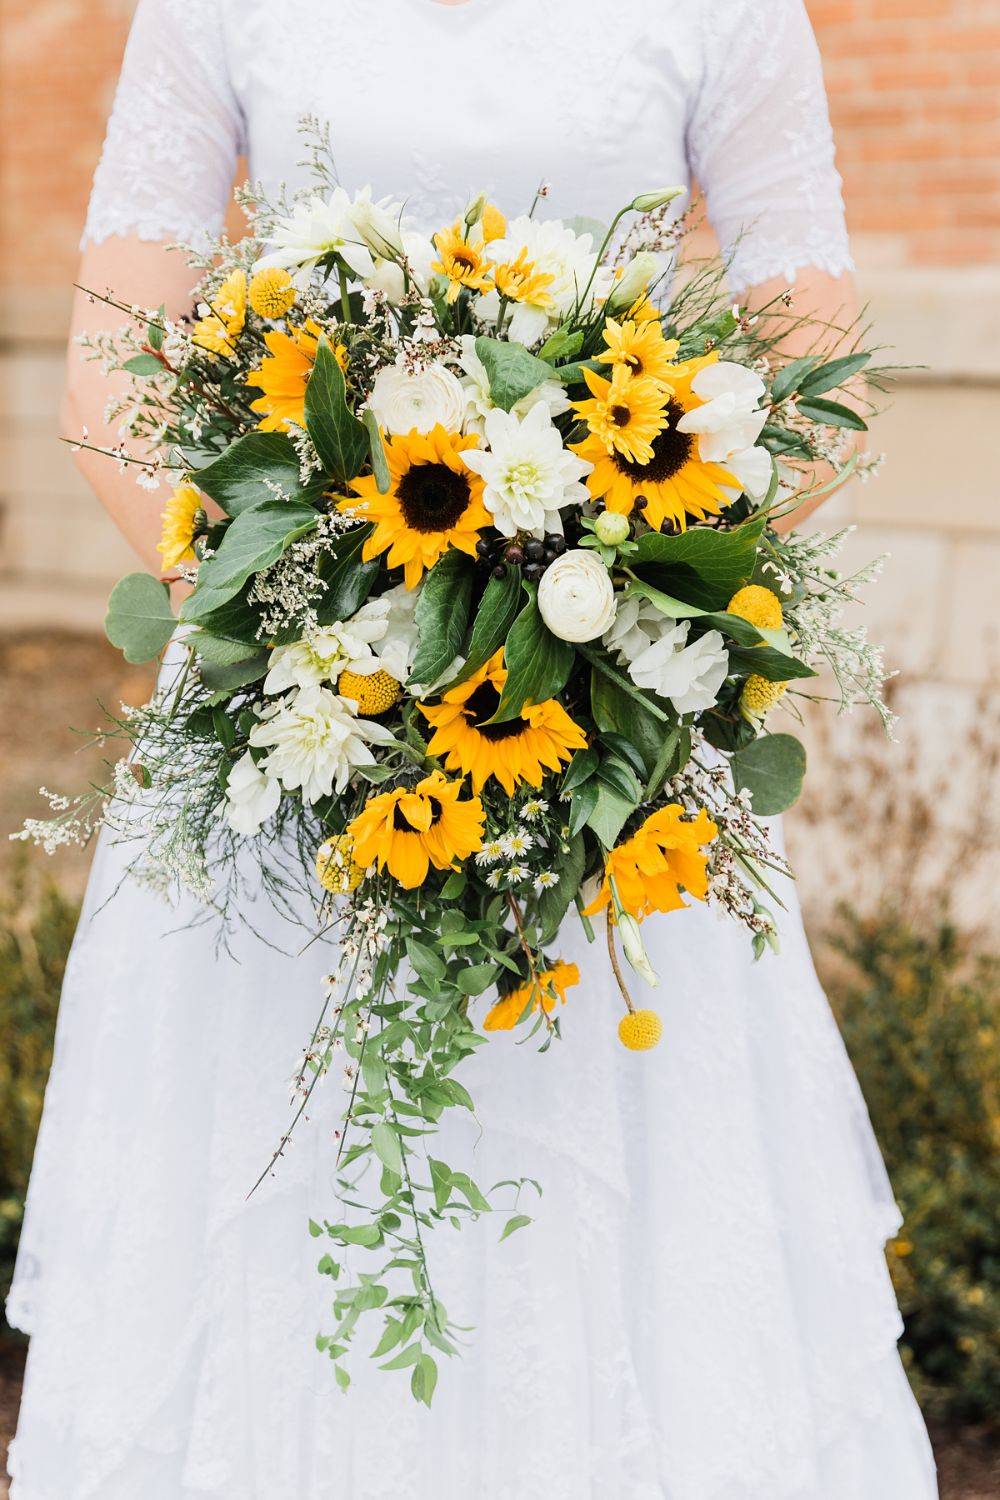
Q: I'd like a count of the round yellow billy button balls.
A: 7